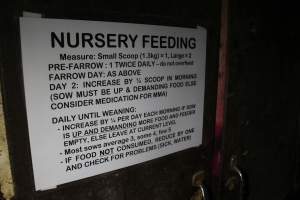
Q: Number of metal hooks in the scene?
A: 2